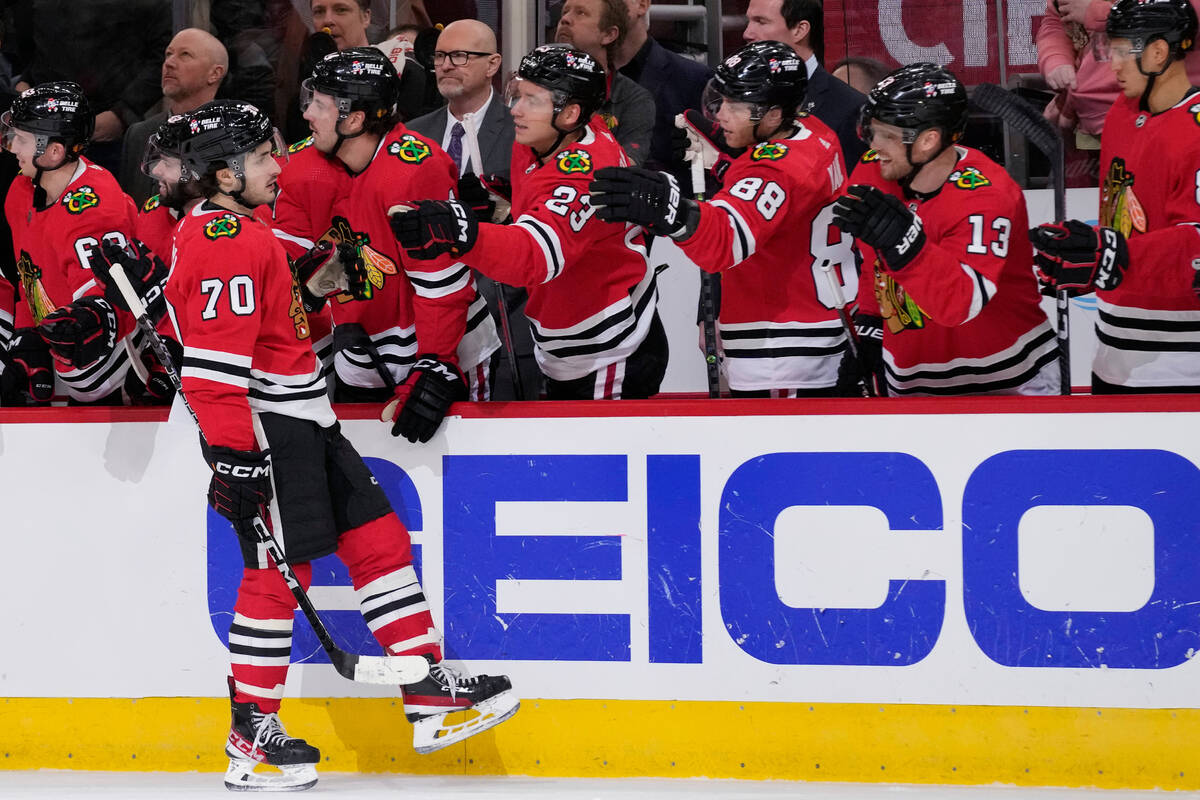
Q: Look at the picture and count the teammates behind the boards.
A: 7